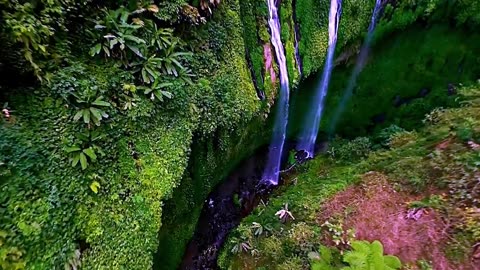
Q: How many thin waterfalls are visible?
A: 3